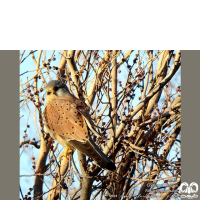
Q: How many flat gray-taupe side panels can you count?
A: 2